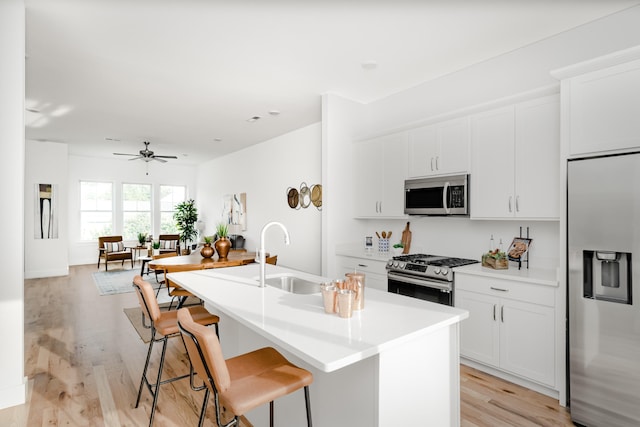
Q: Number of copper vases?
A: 2